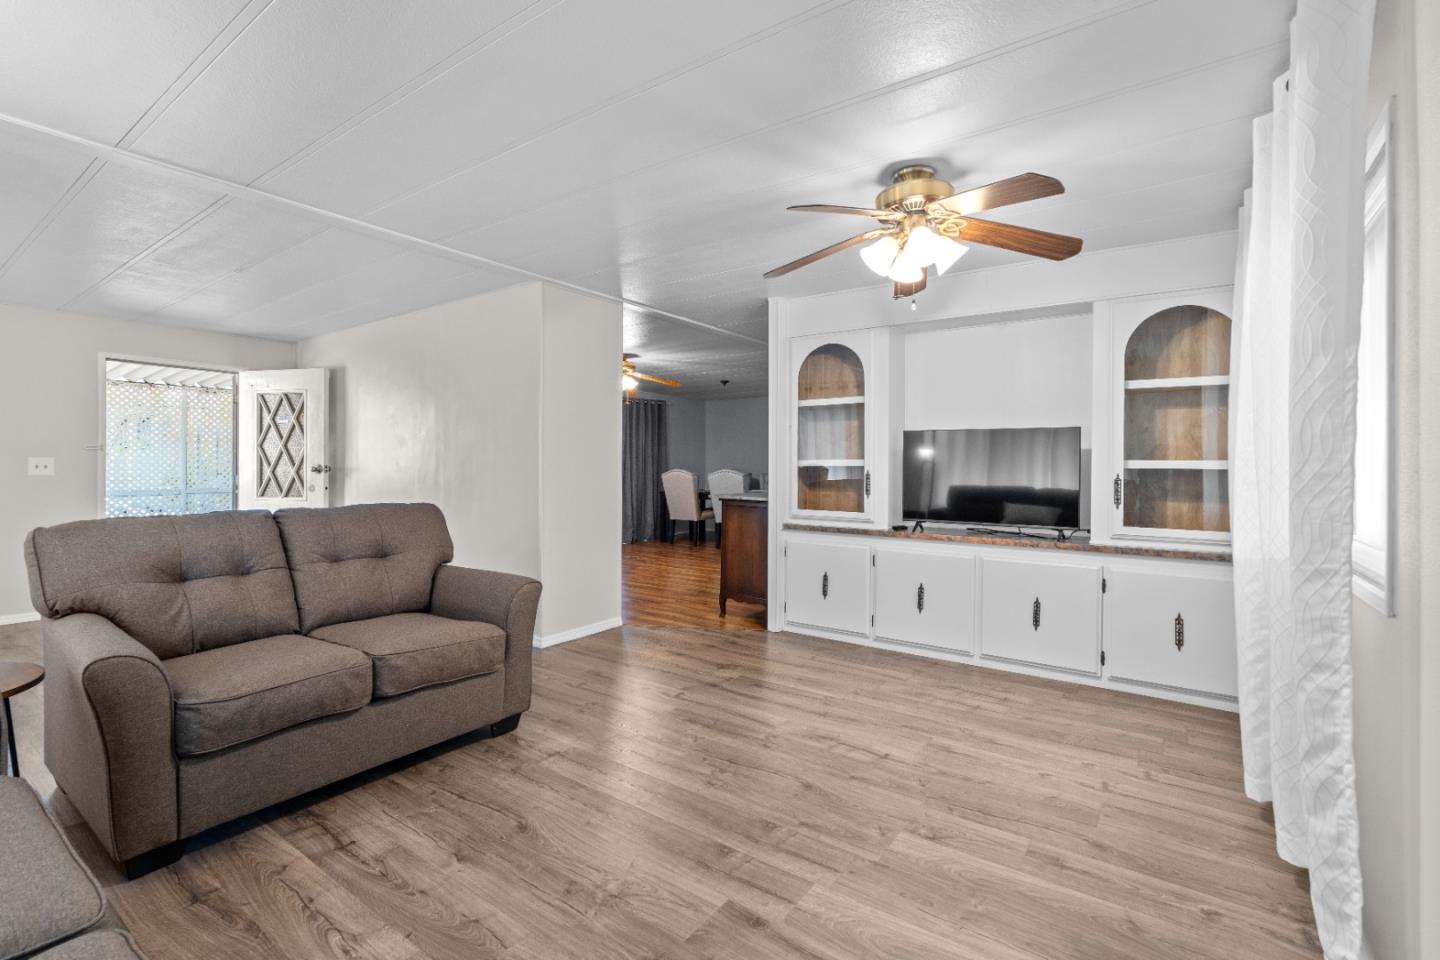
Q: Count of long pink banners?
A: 0